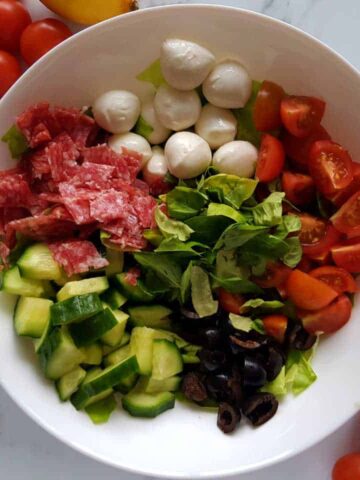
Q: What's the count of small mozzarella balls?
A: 10